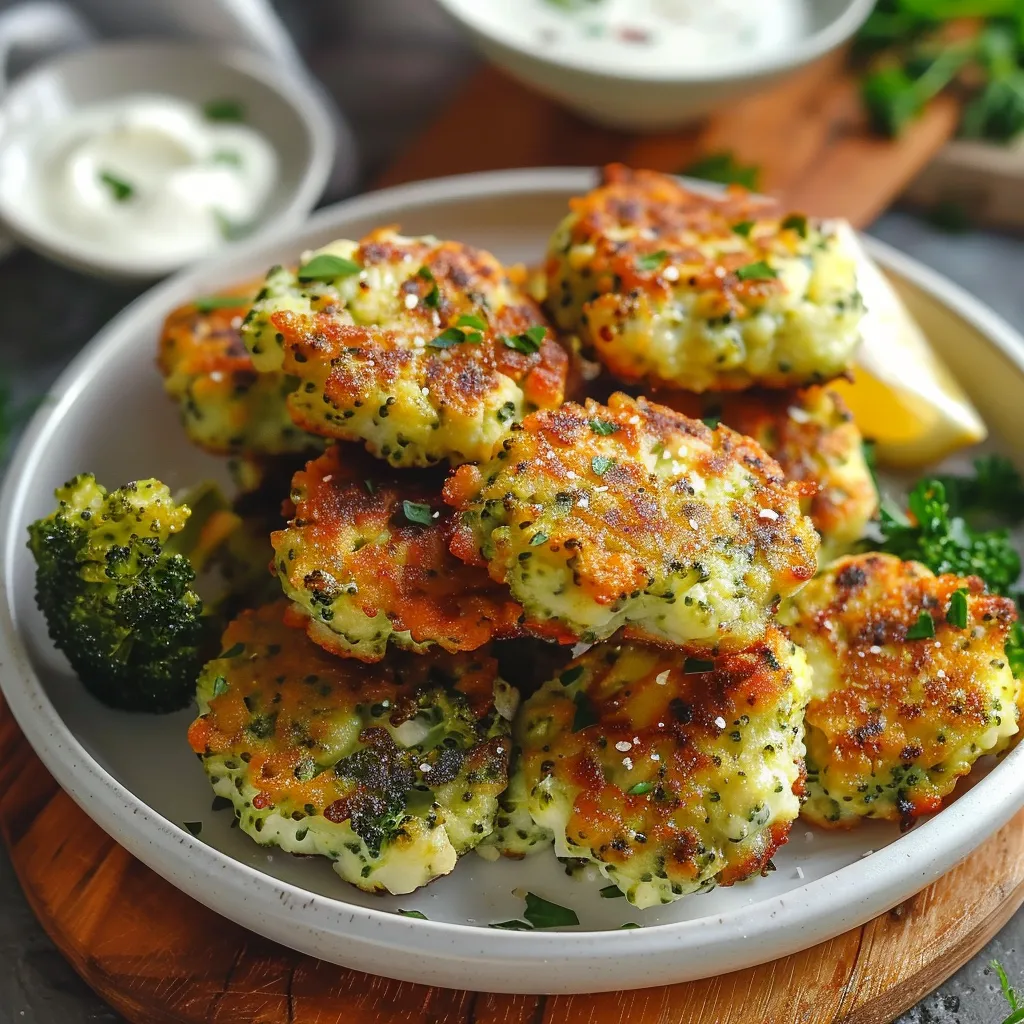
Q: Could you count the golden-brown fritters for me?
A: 9